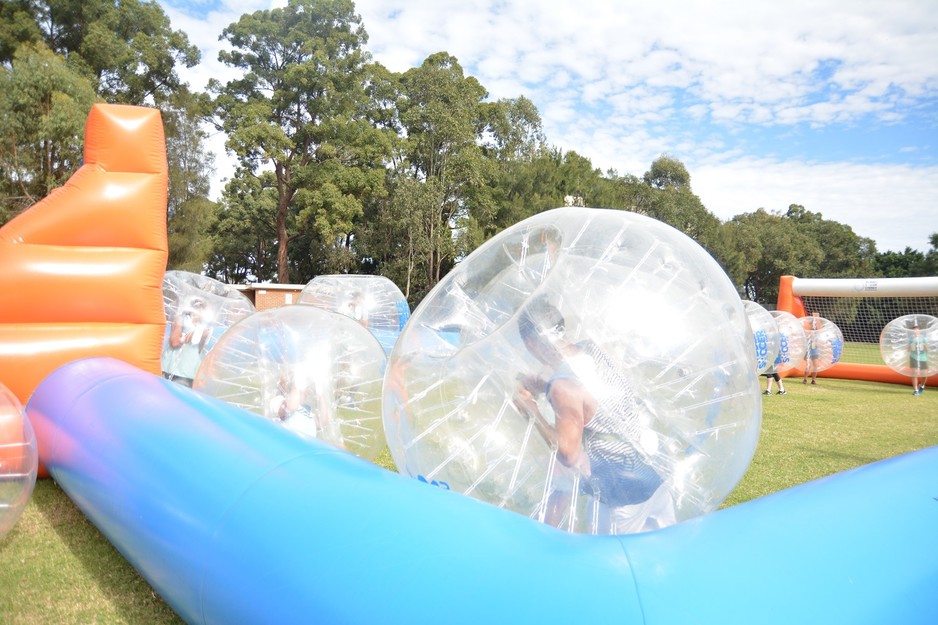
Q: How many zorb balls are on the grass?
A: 9